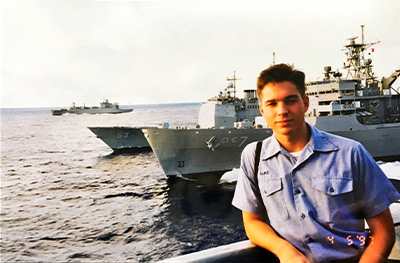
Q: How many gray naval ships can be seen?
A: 3